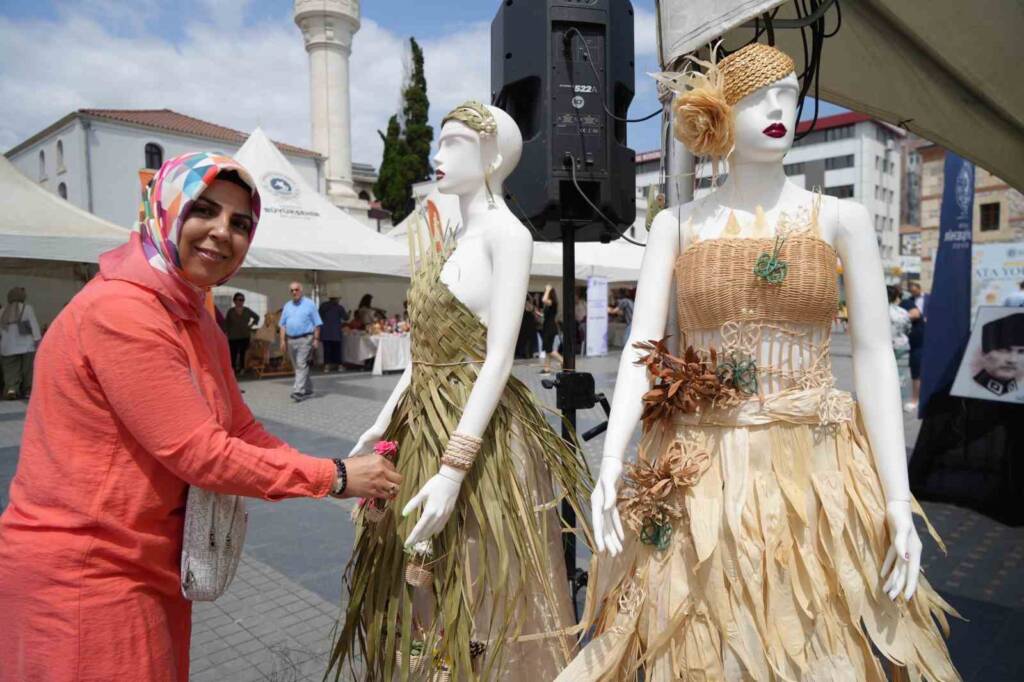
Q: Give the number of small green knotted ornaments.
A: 3